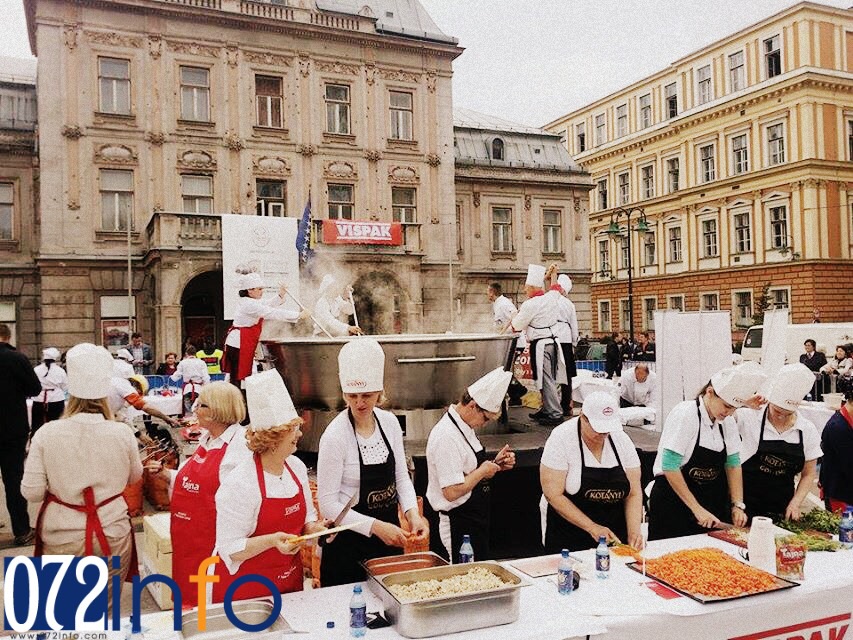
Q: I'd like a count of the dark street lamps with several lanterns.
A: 1